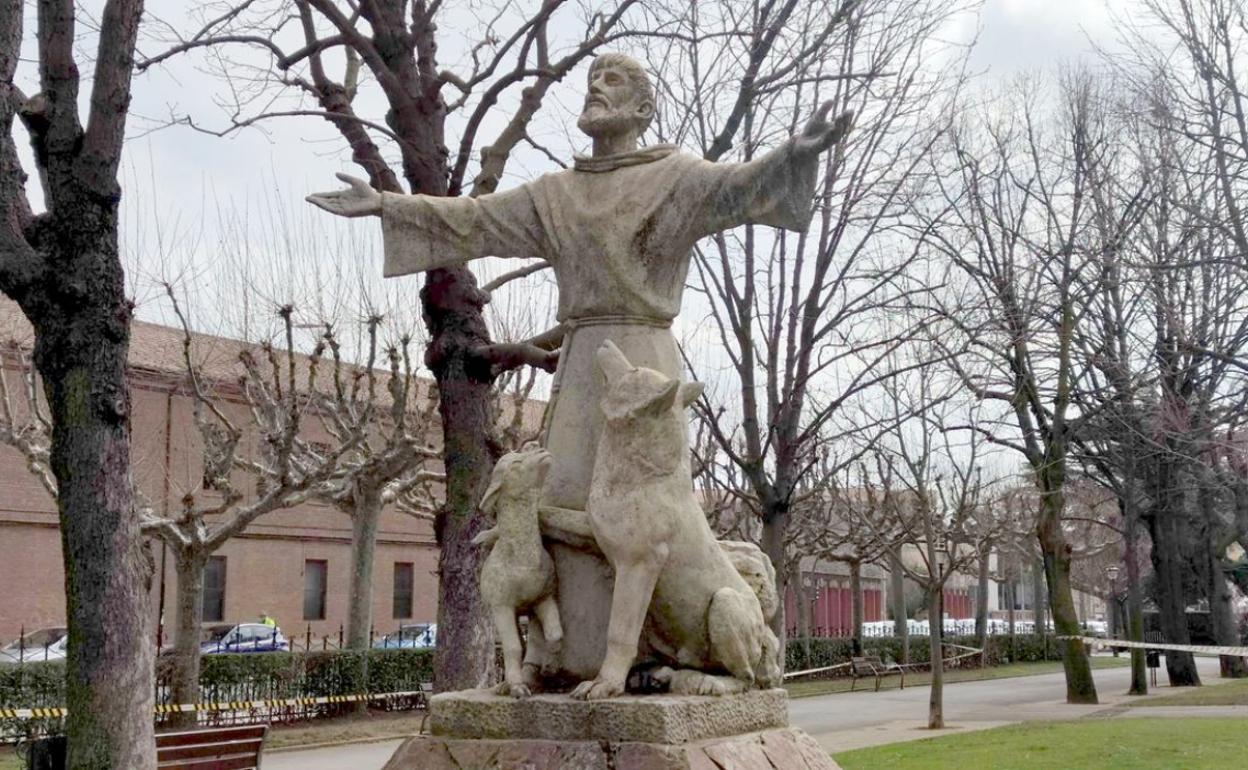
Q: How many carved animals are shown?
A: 2